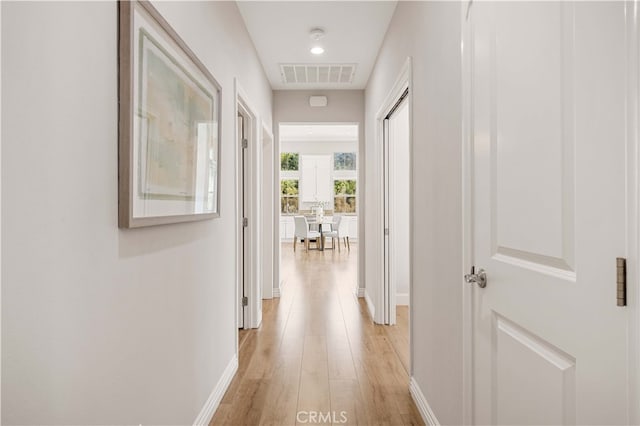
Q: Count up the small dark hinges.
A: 4